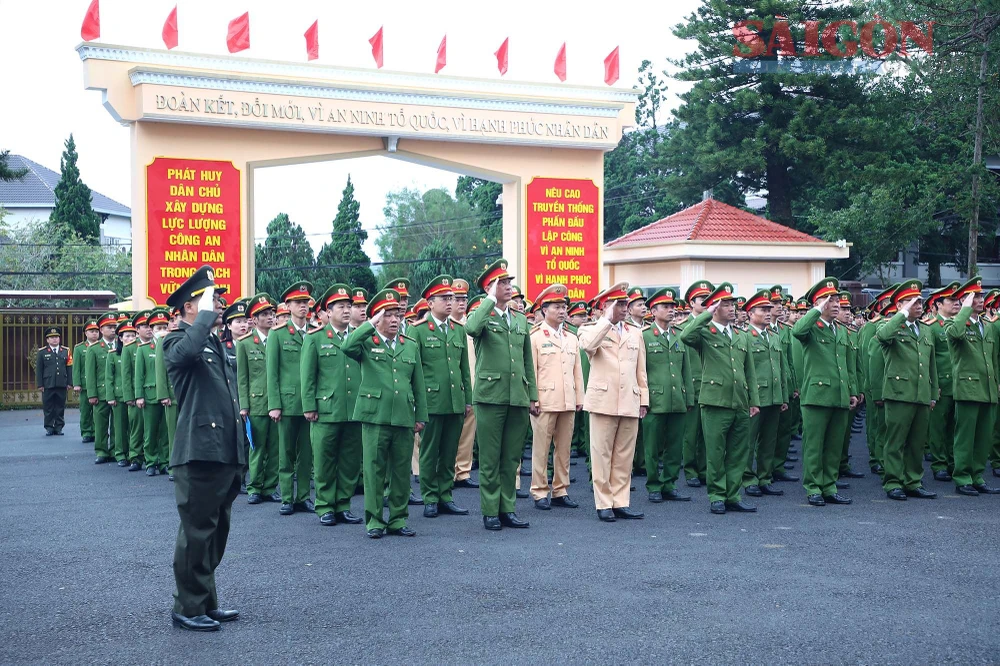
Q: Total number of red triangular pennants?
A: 9